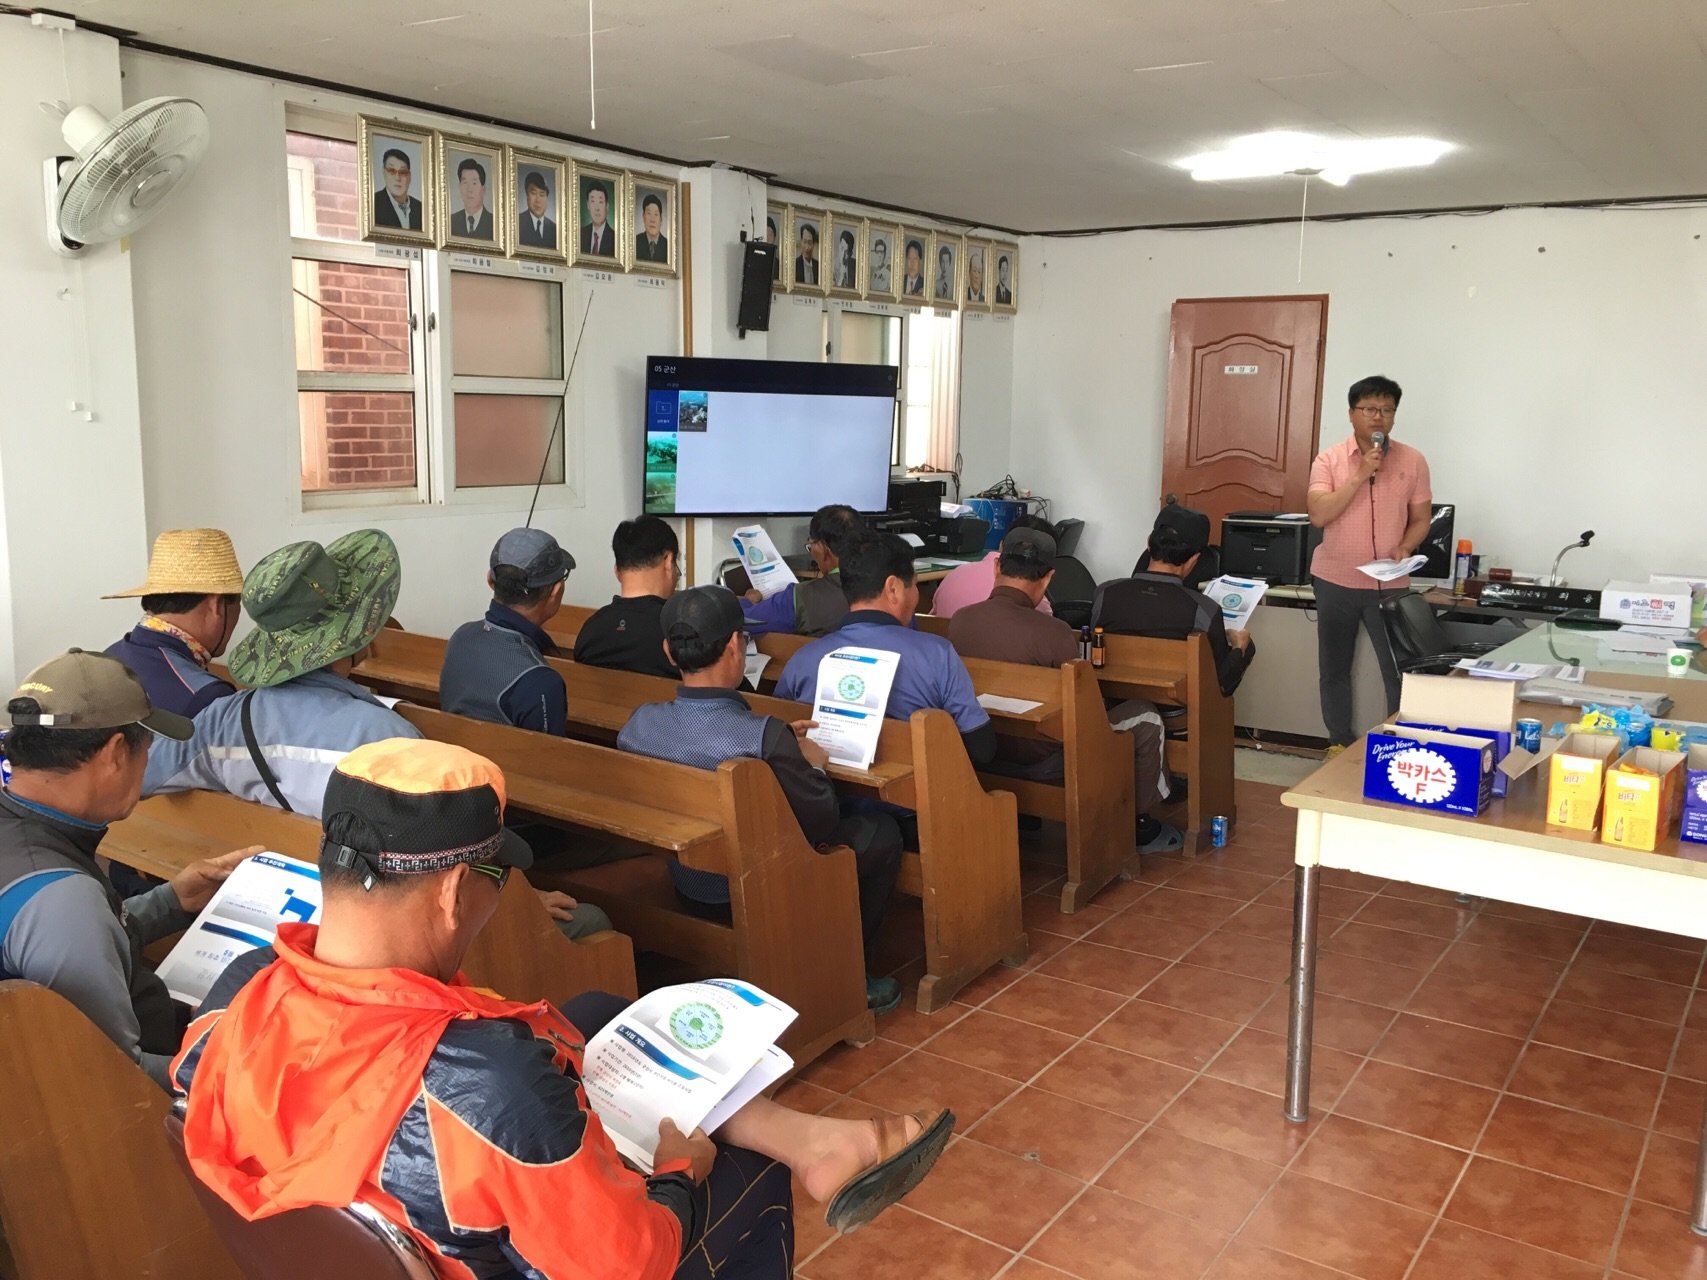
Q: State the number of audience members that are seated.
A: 12